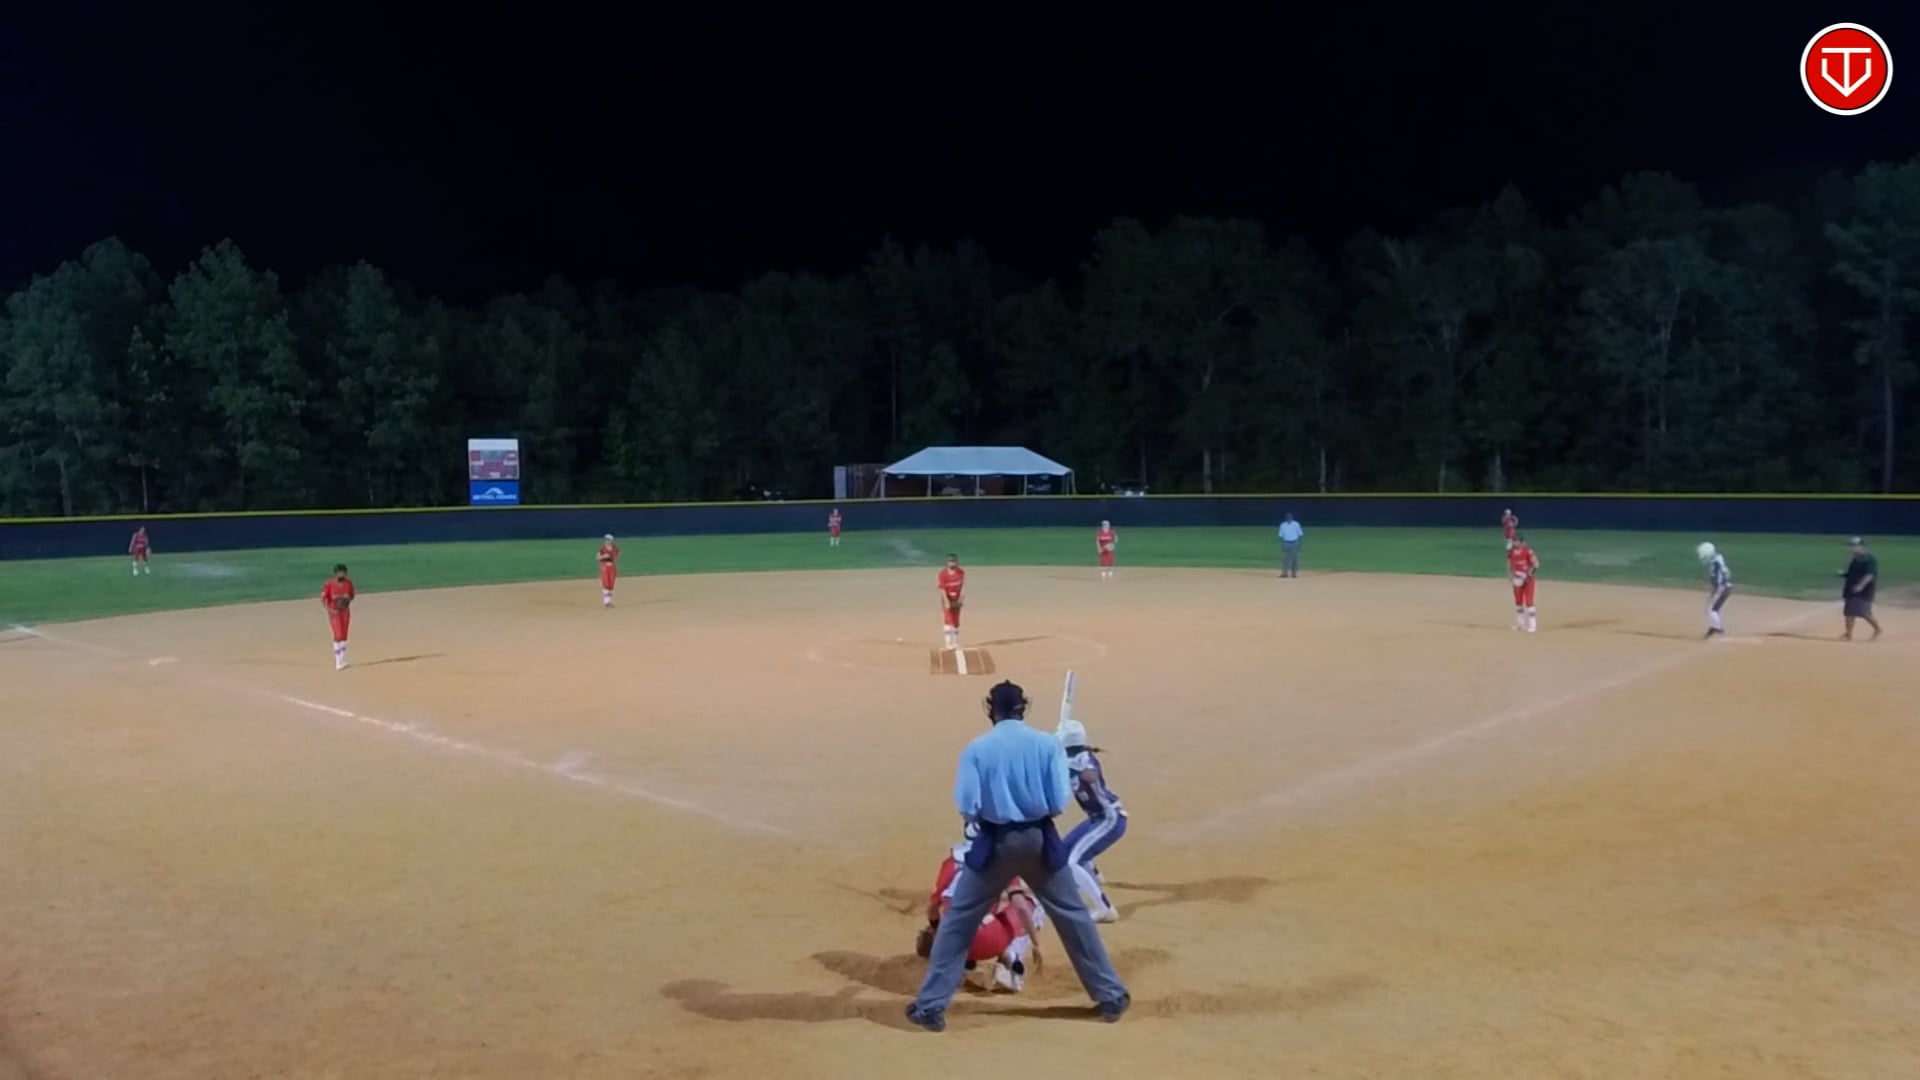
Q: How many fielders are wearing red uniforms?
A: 9